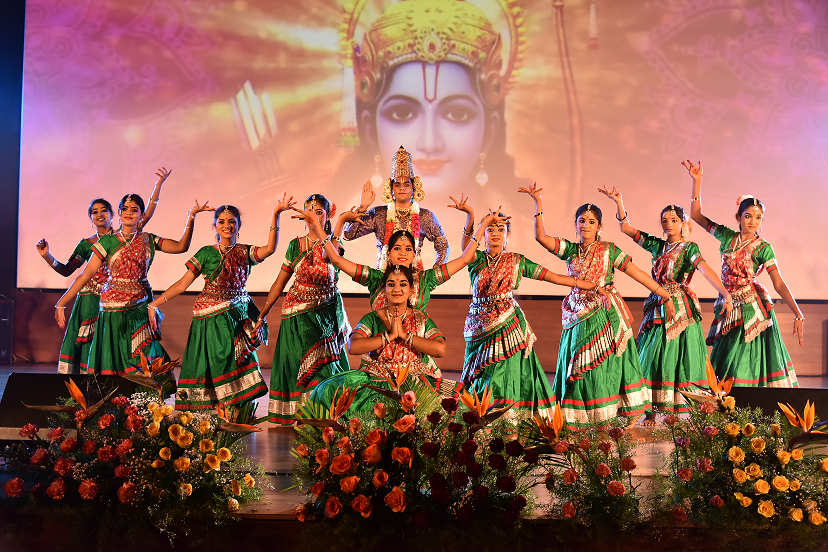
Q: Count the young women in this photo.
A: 10